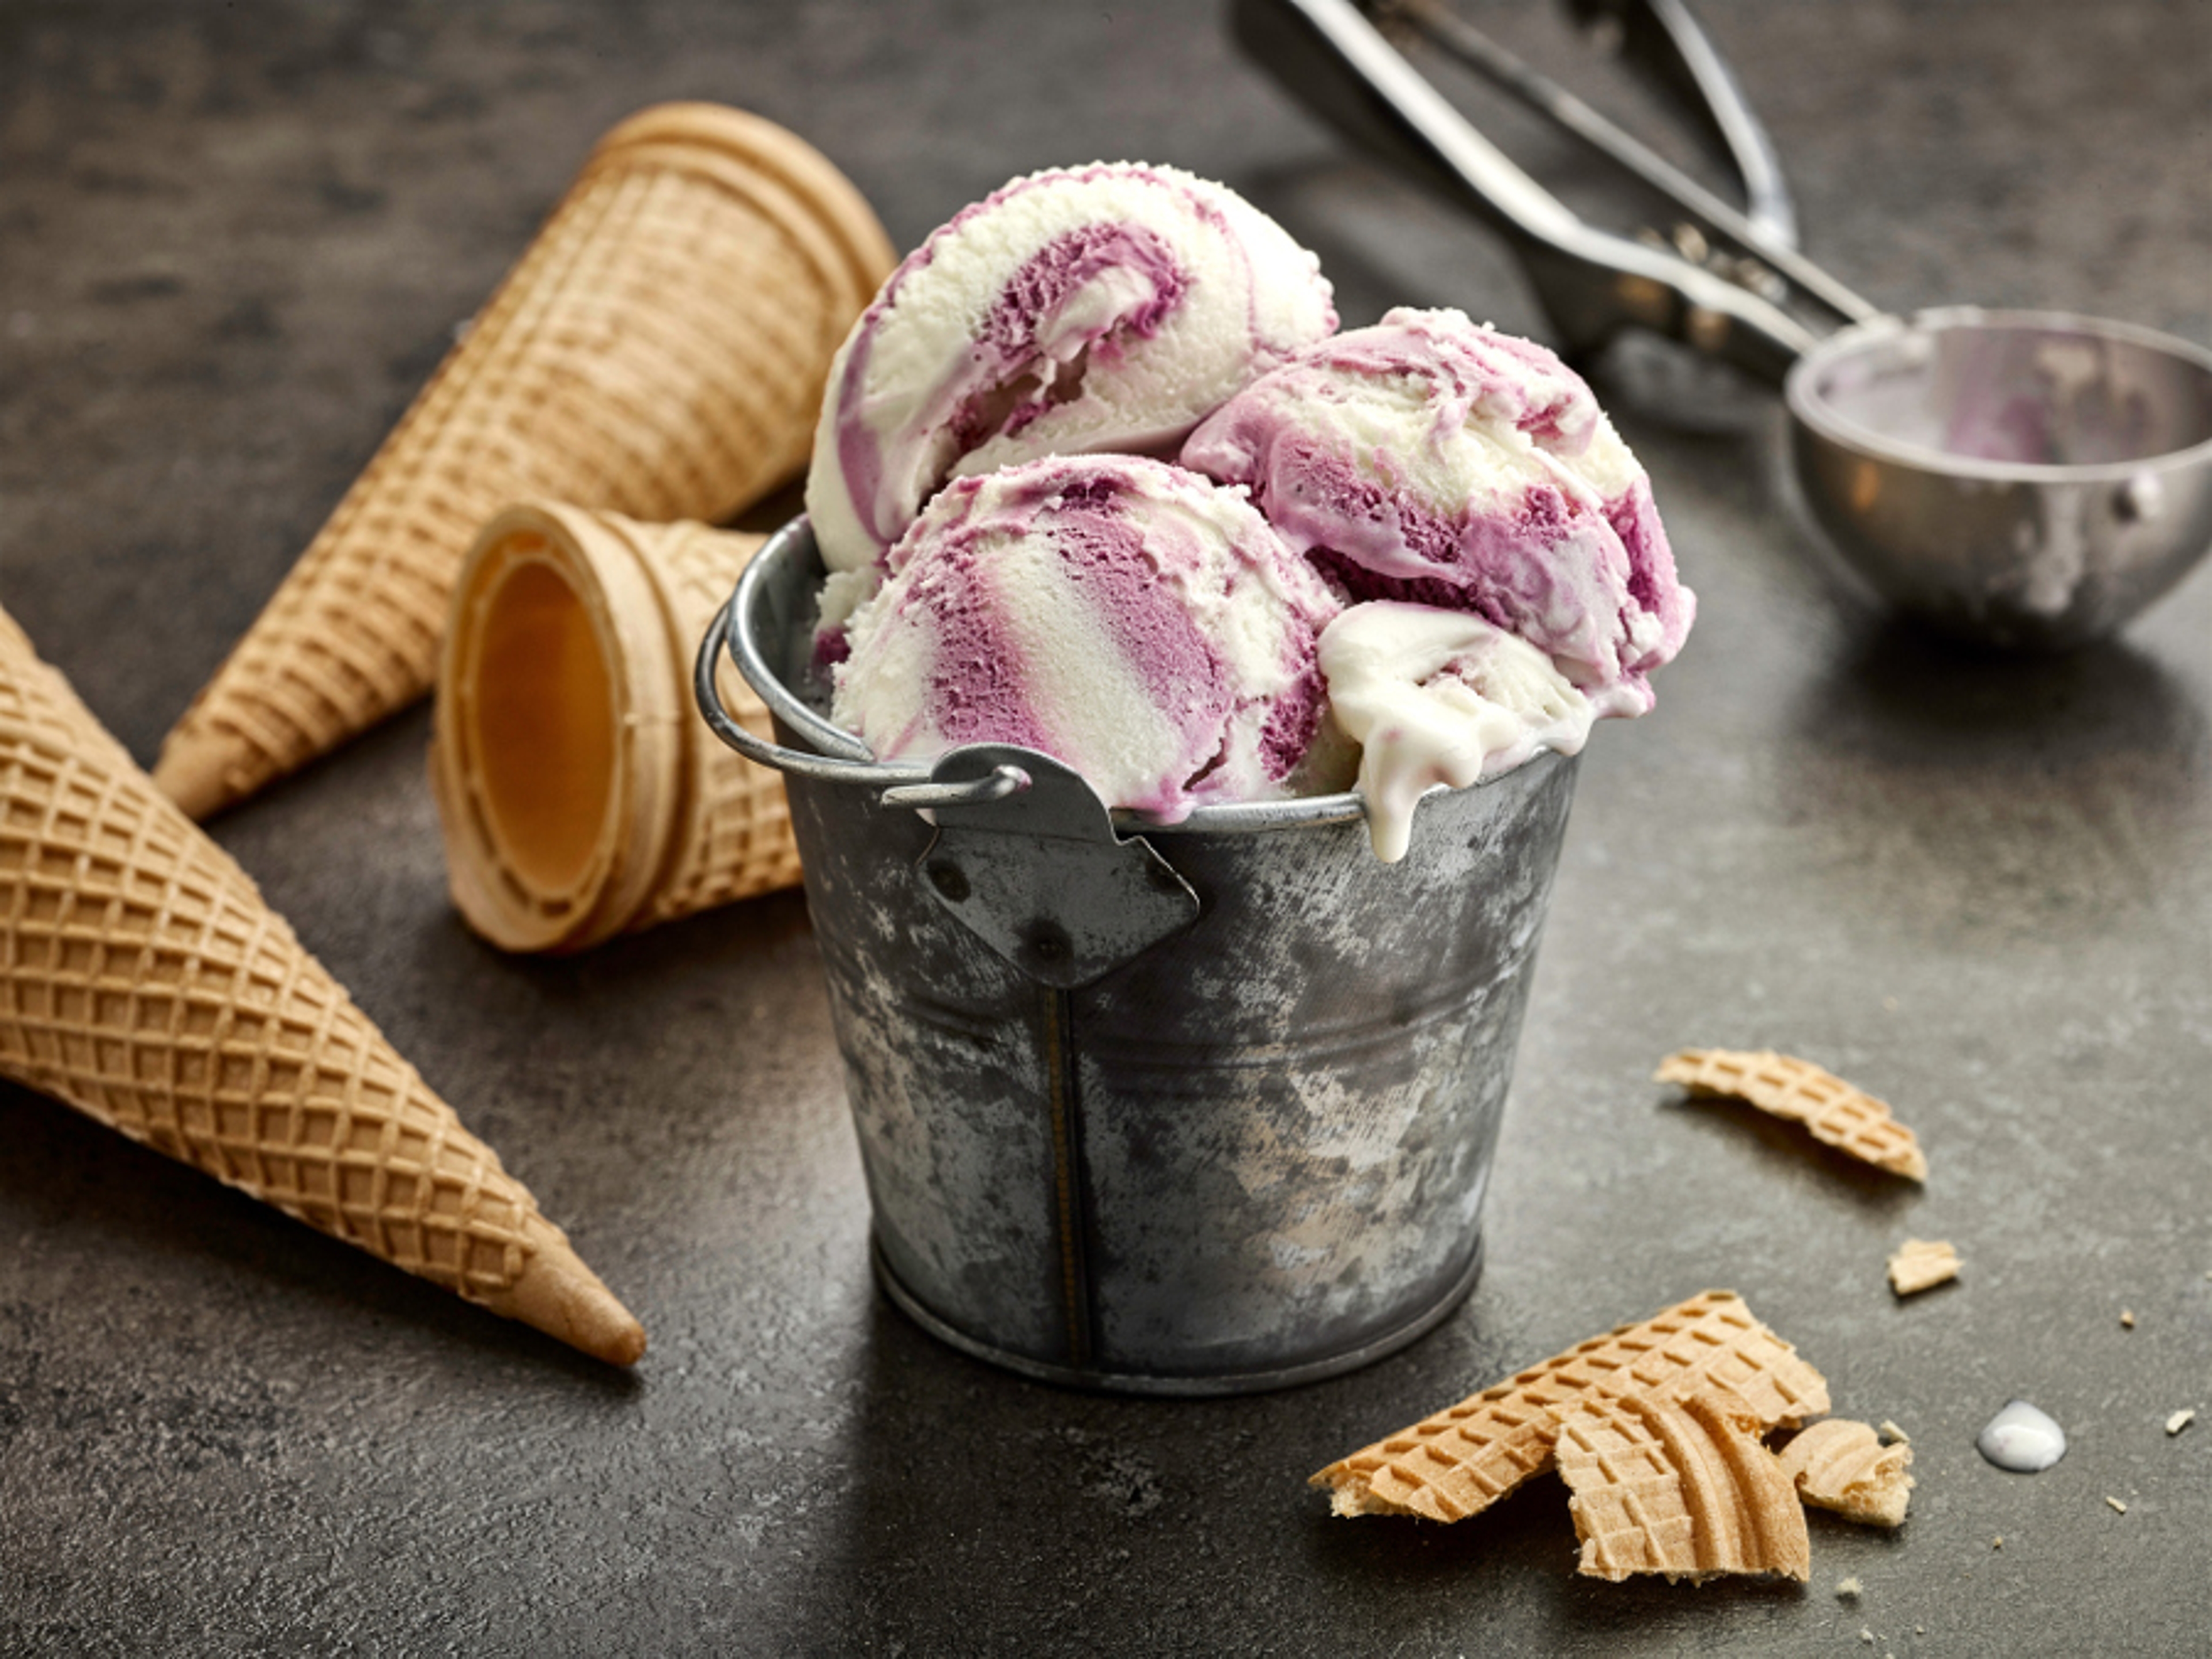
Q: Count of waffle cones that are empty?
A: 3